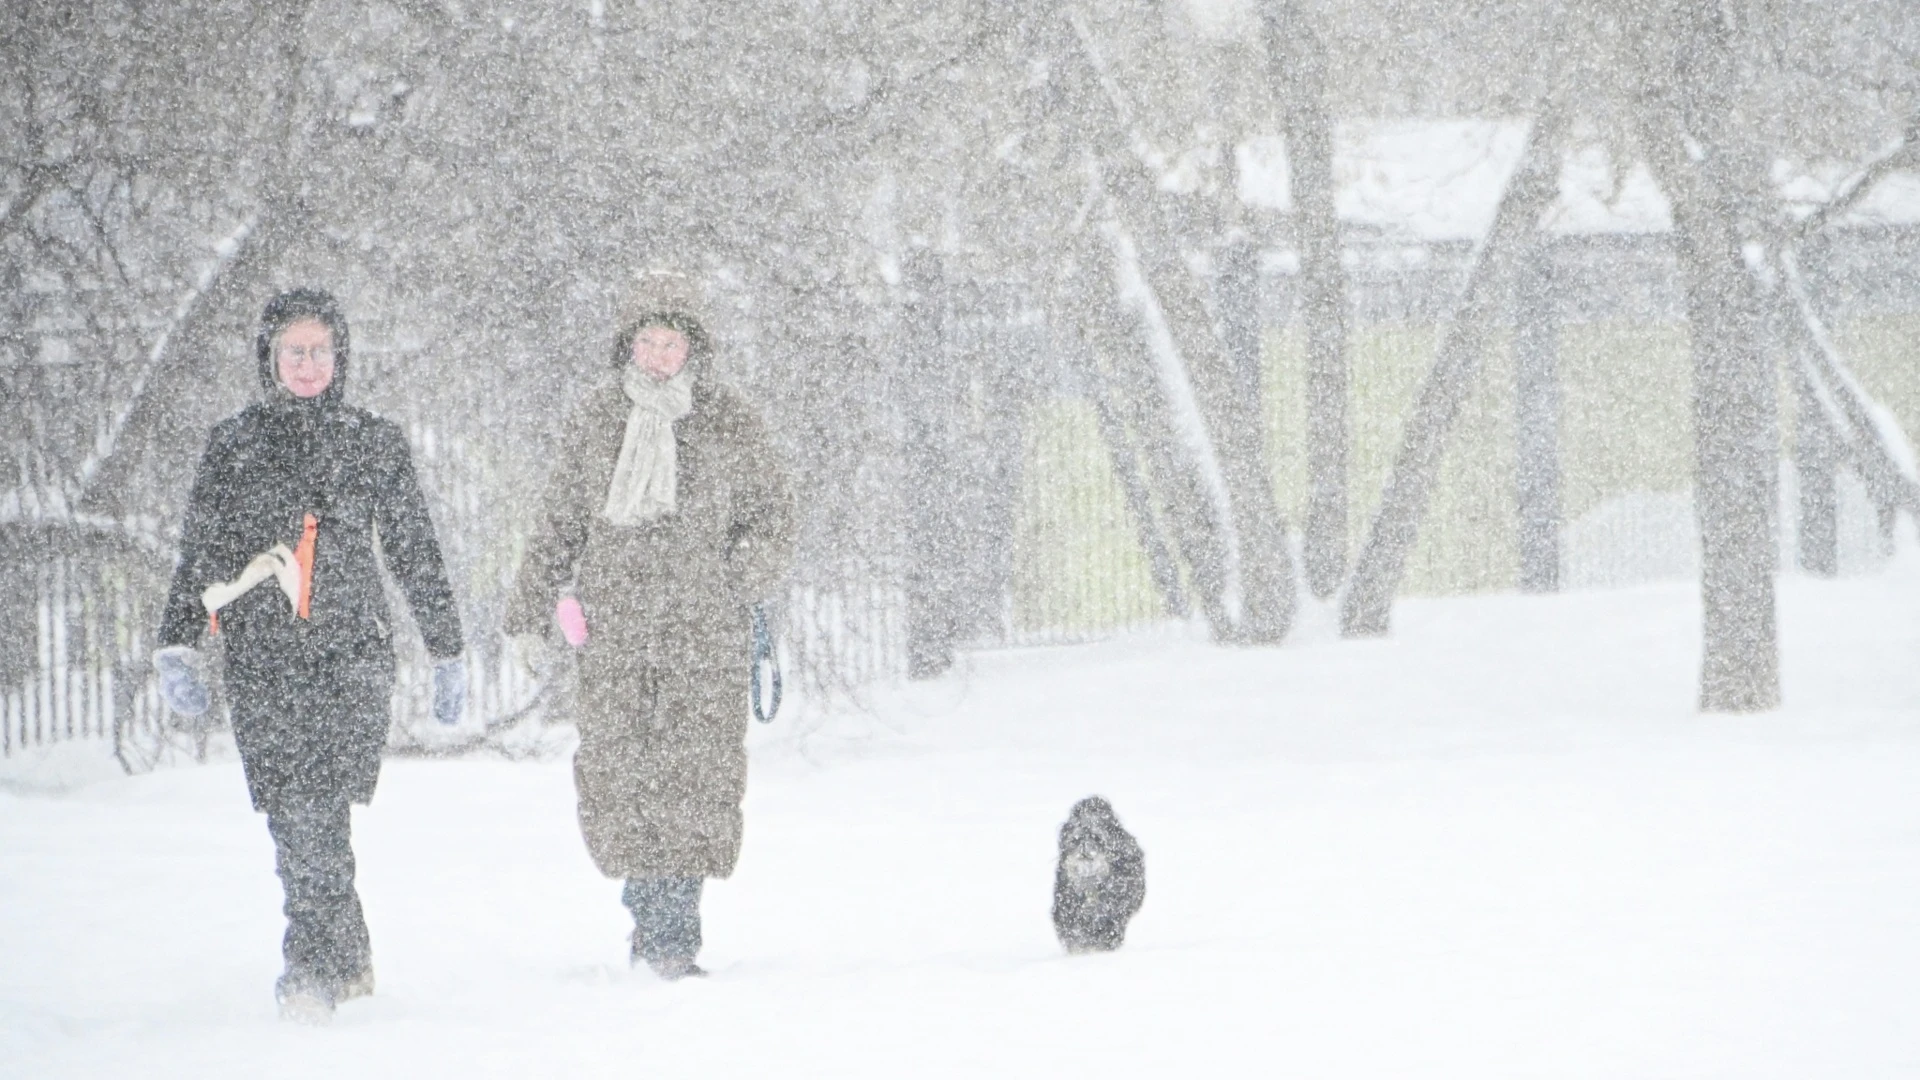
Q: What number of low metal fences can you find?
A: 1